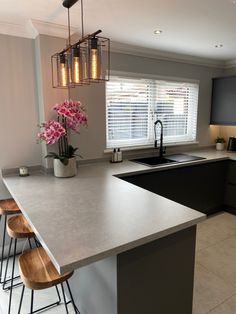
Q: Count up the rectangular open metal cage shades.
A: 3